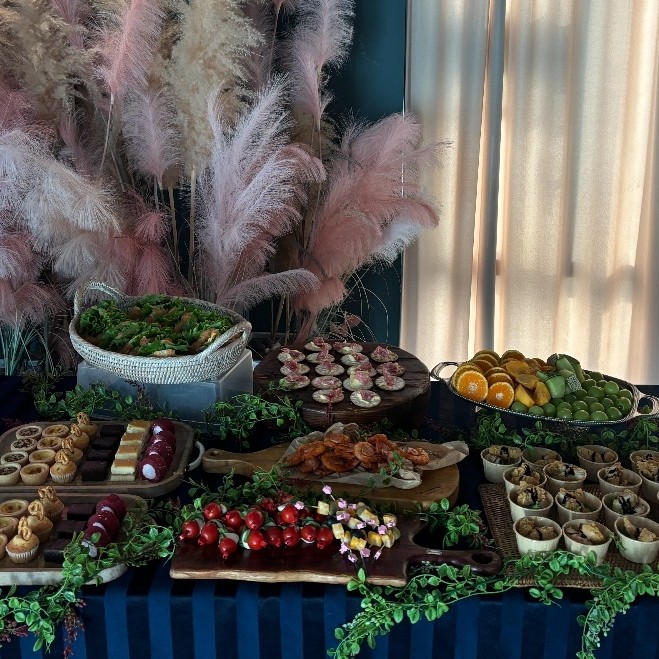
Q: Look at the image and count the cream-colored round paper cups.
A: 14